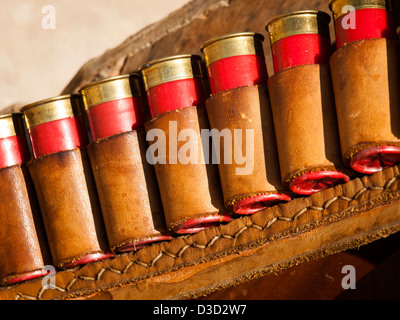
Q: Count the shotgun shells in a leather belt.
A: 7